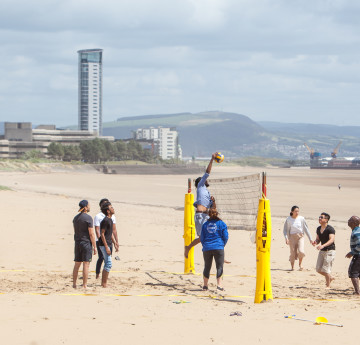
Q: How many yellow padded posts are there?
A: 2